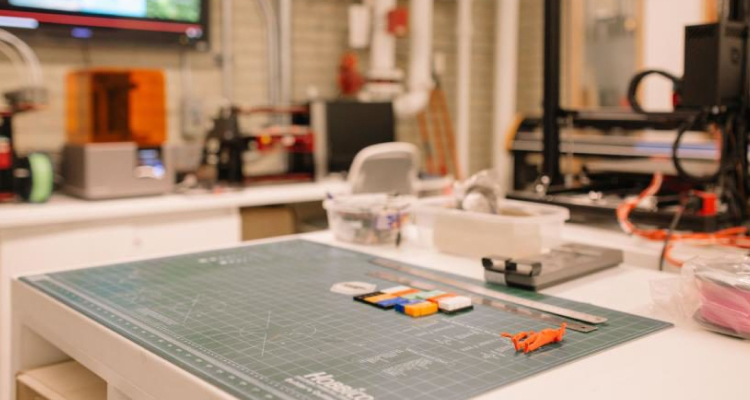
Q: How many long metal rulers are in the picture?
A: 2